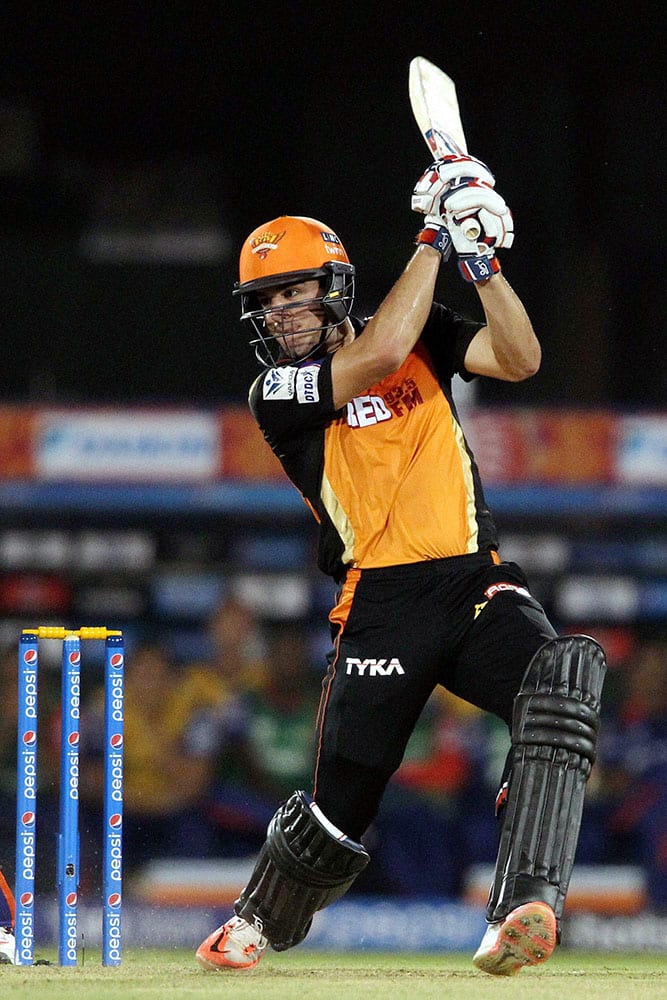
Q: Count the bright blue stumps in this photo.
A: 3